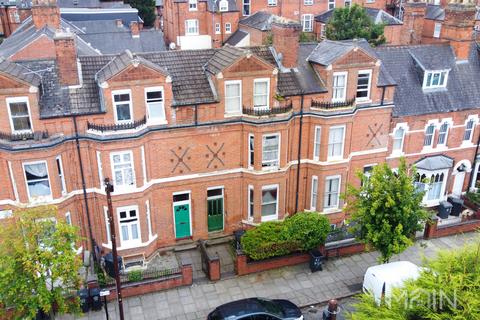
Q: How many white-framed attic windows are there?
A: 8